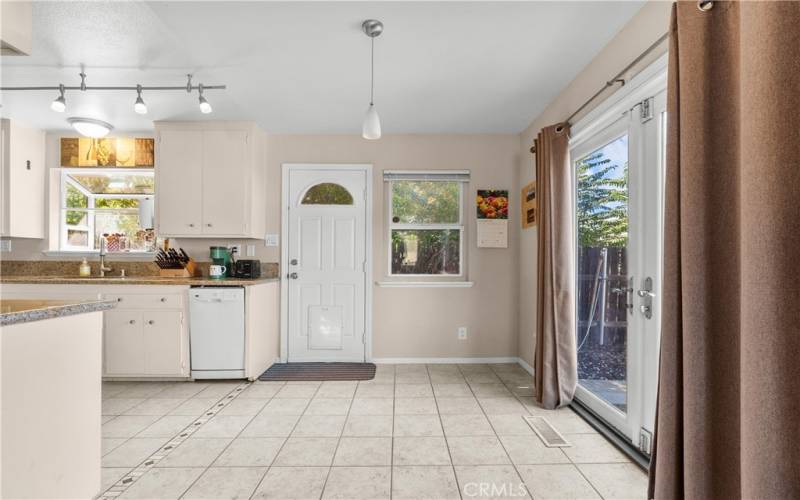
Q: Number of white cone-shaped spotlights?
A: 3